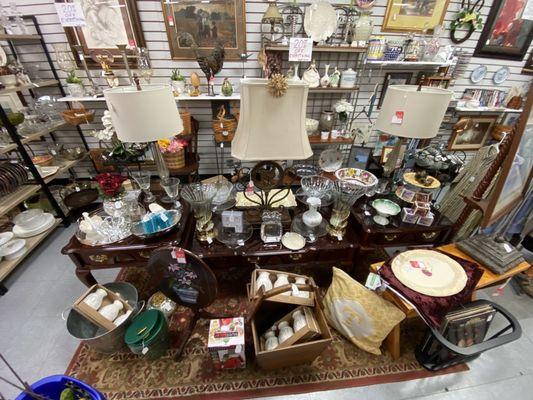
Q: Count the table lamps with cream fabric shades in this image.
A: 3